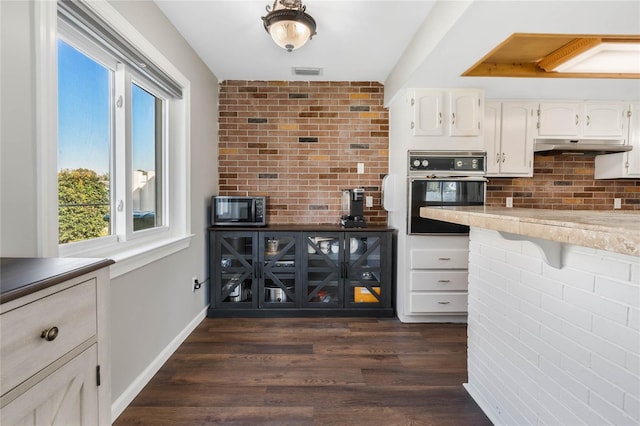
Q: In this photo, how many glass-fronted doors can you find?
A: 4